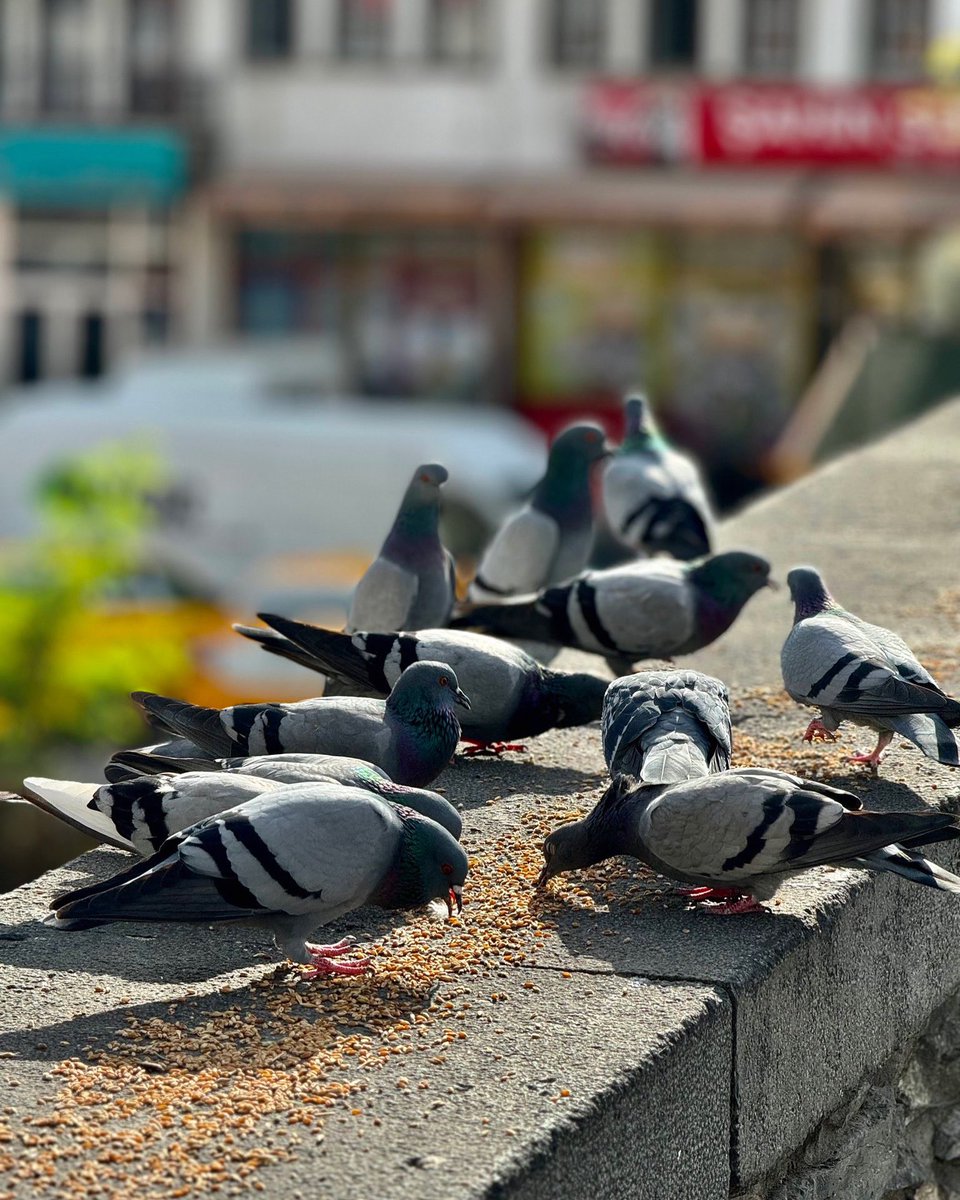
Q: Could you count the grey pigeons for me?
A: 12